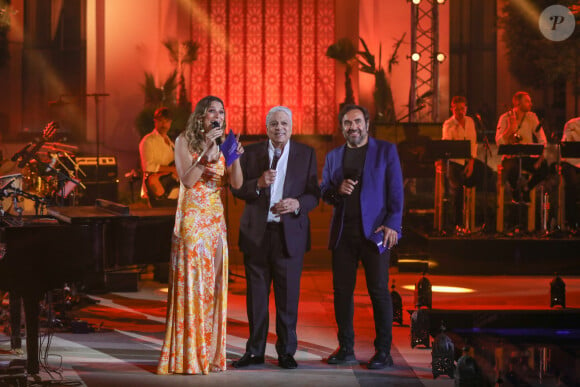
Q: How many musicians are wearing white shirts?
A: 4